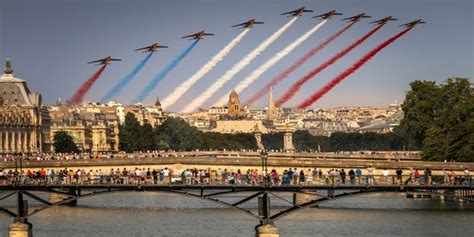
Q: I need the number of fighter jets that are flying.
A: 9